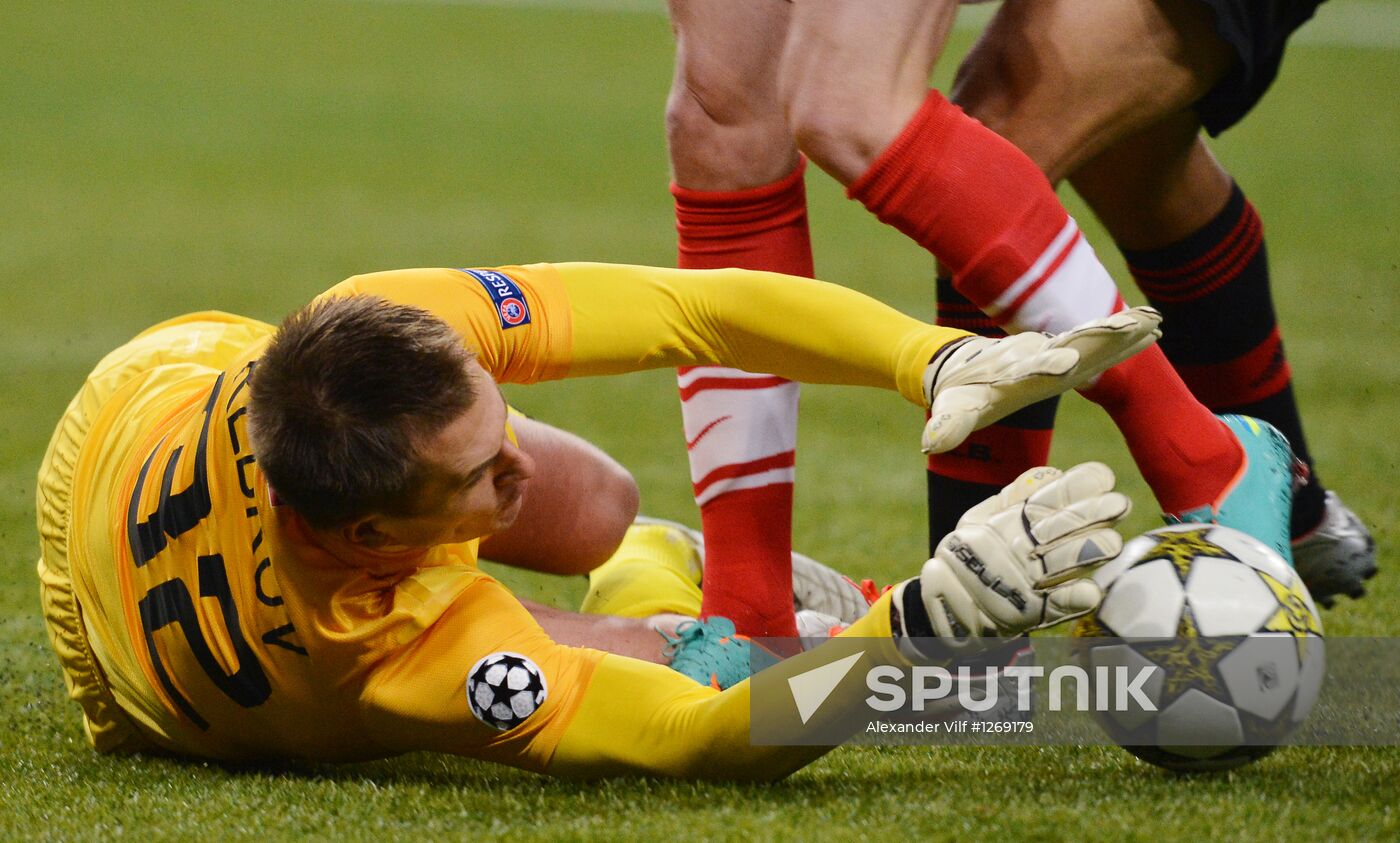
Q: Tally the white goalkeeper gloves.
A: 2